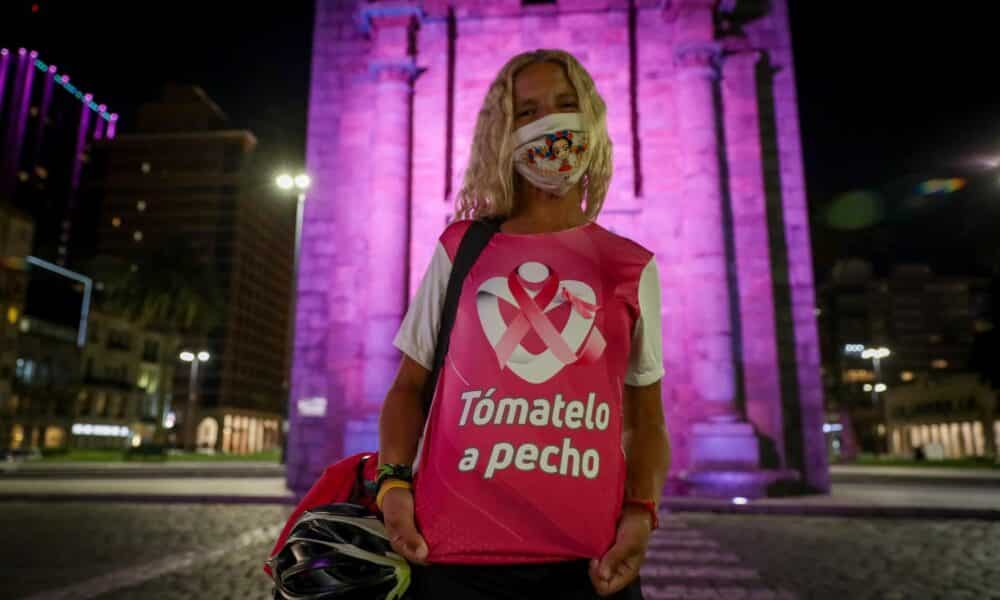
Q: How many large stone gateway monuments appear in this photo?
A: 1